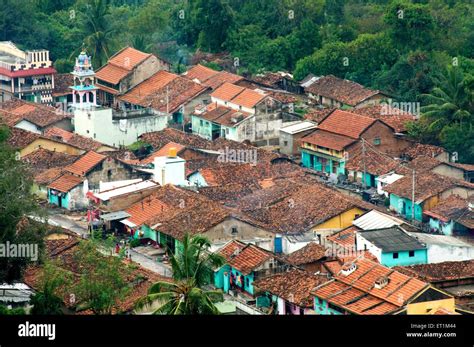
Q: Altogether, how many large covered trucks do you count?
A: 0